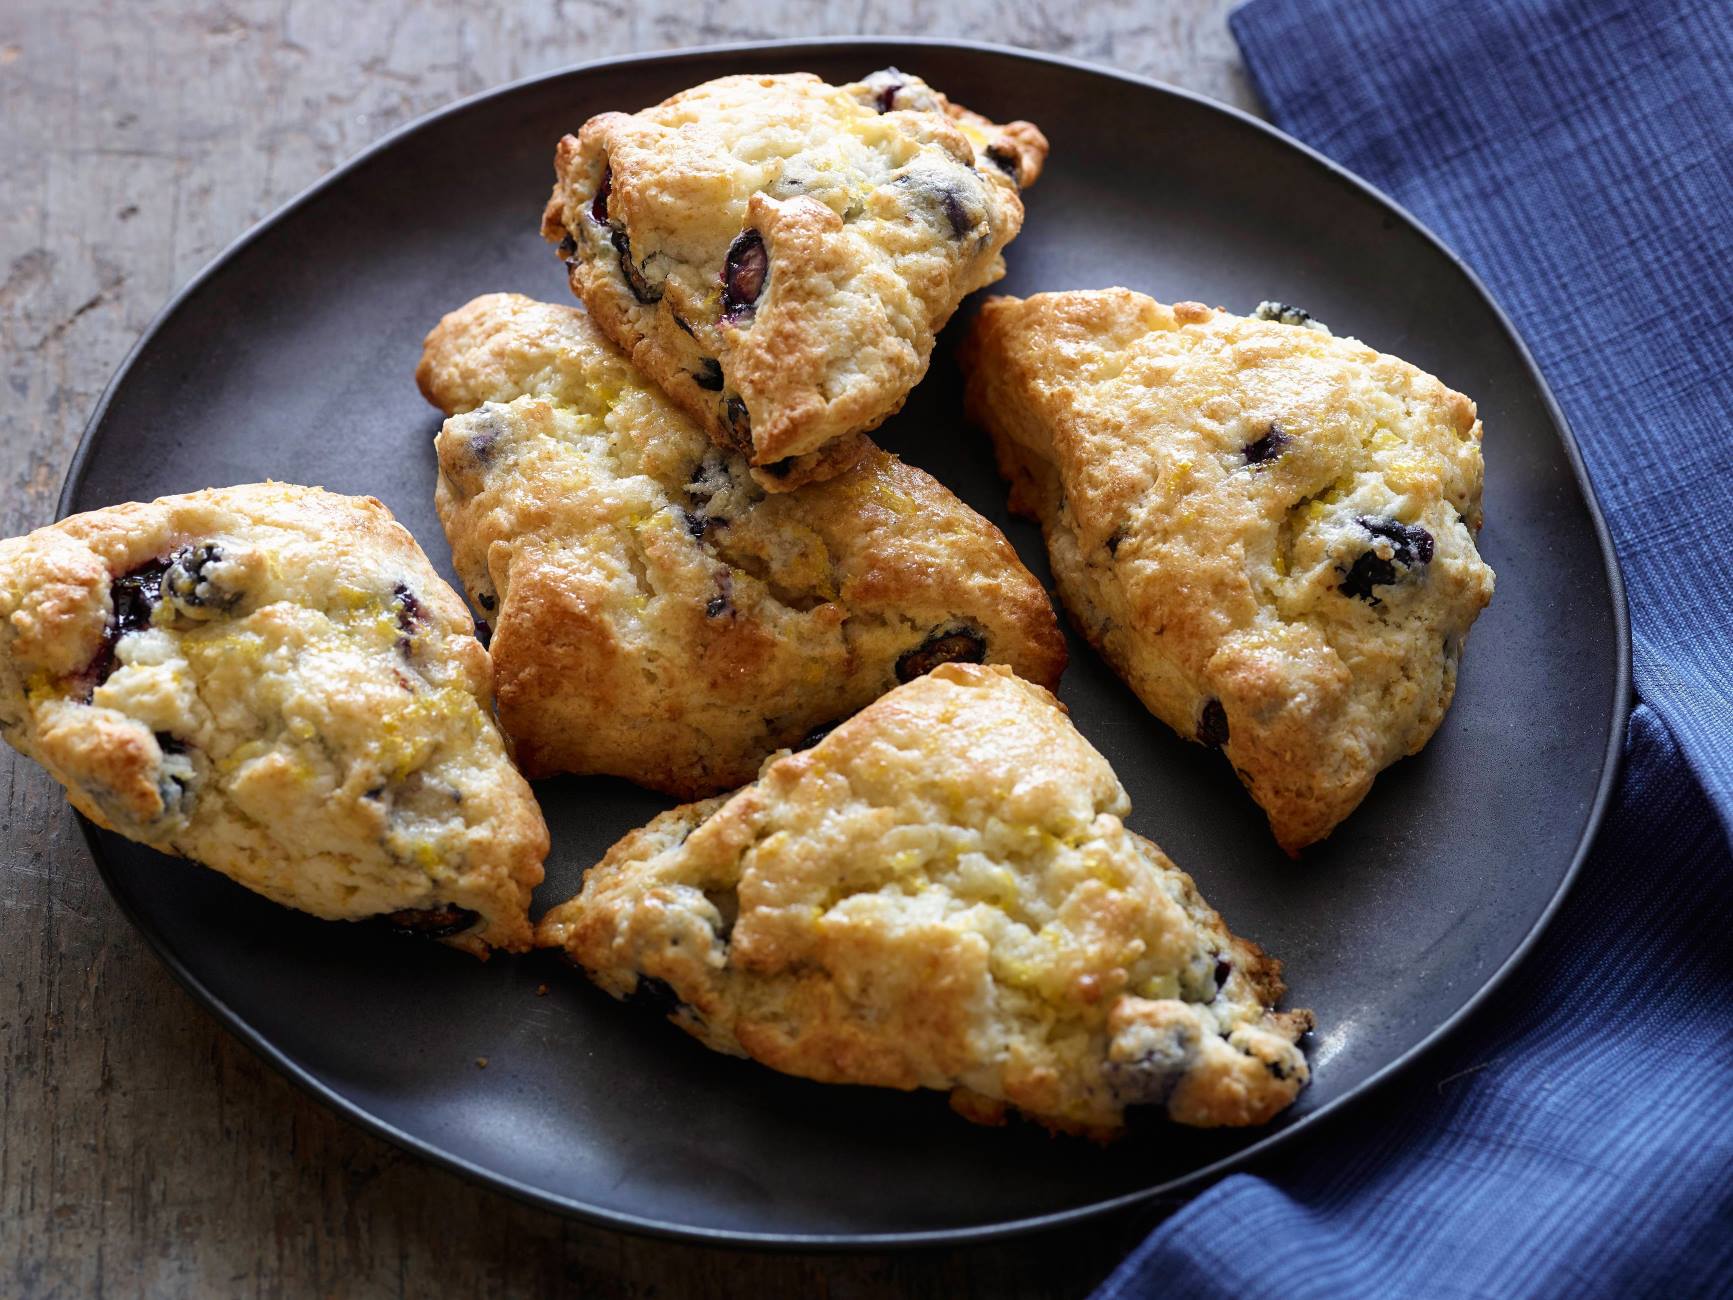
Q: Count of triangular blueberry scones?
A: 5